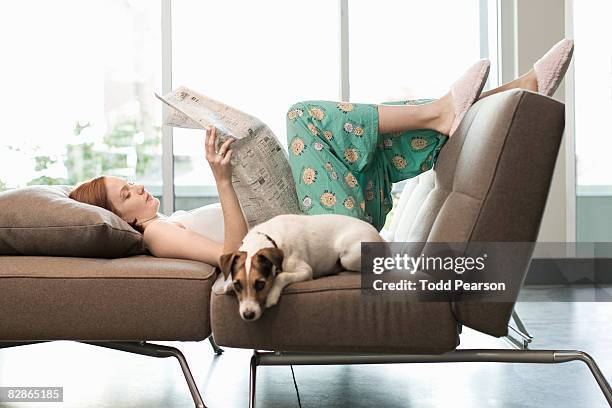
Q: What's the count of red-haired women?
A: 1